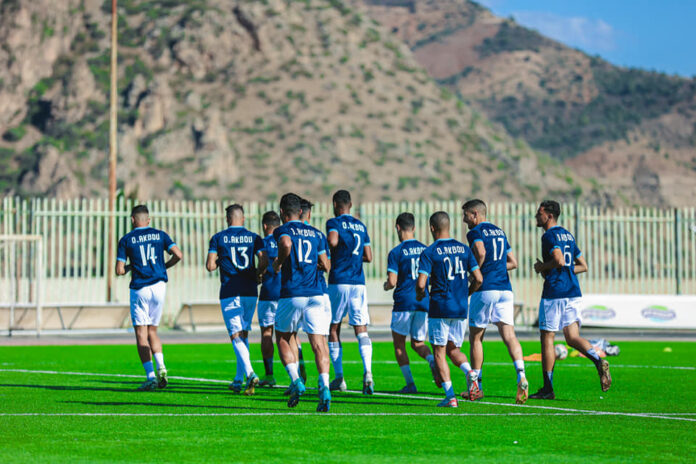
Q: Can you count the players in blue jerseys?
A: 10